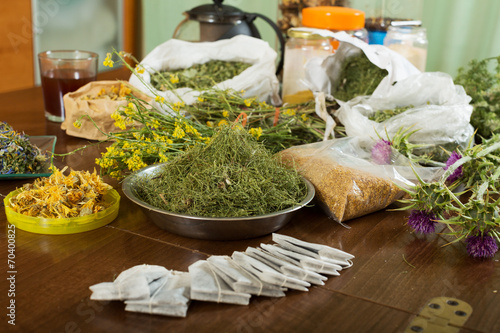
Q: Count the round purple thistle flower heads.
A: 4